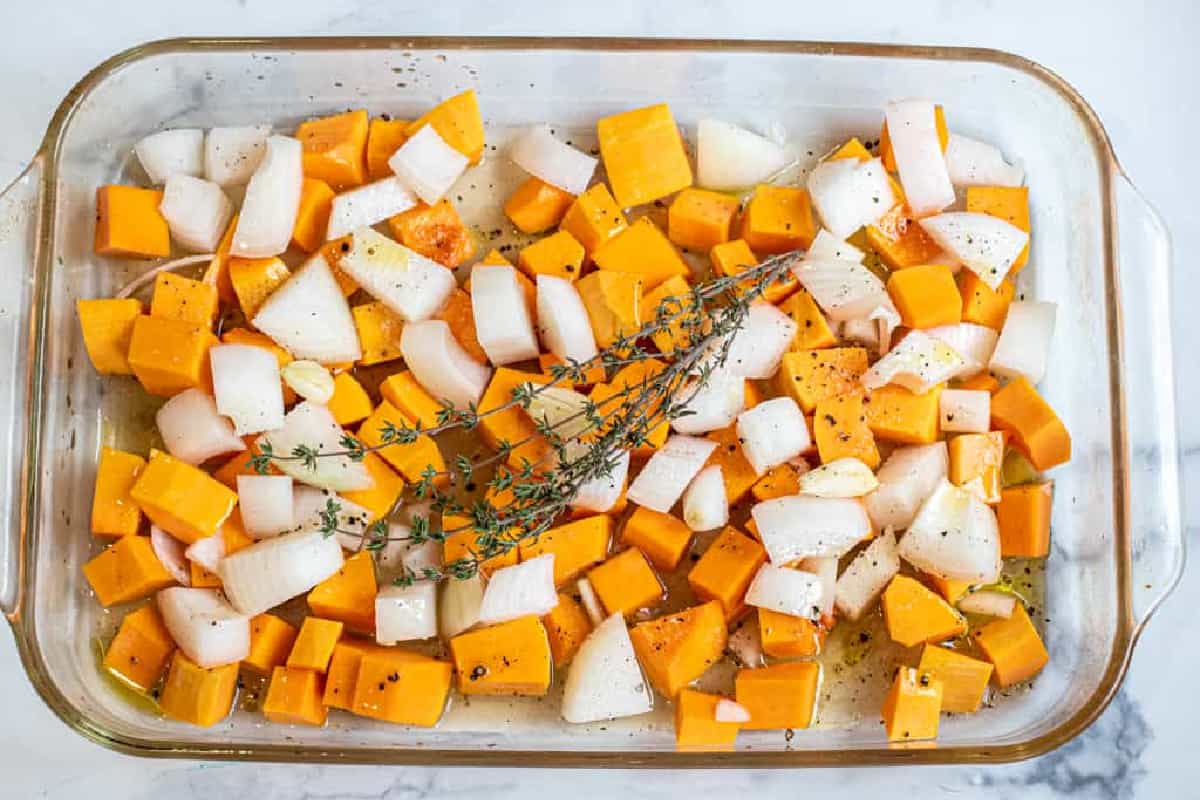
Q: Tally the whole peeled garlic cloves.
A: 2